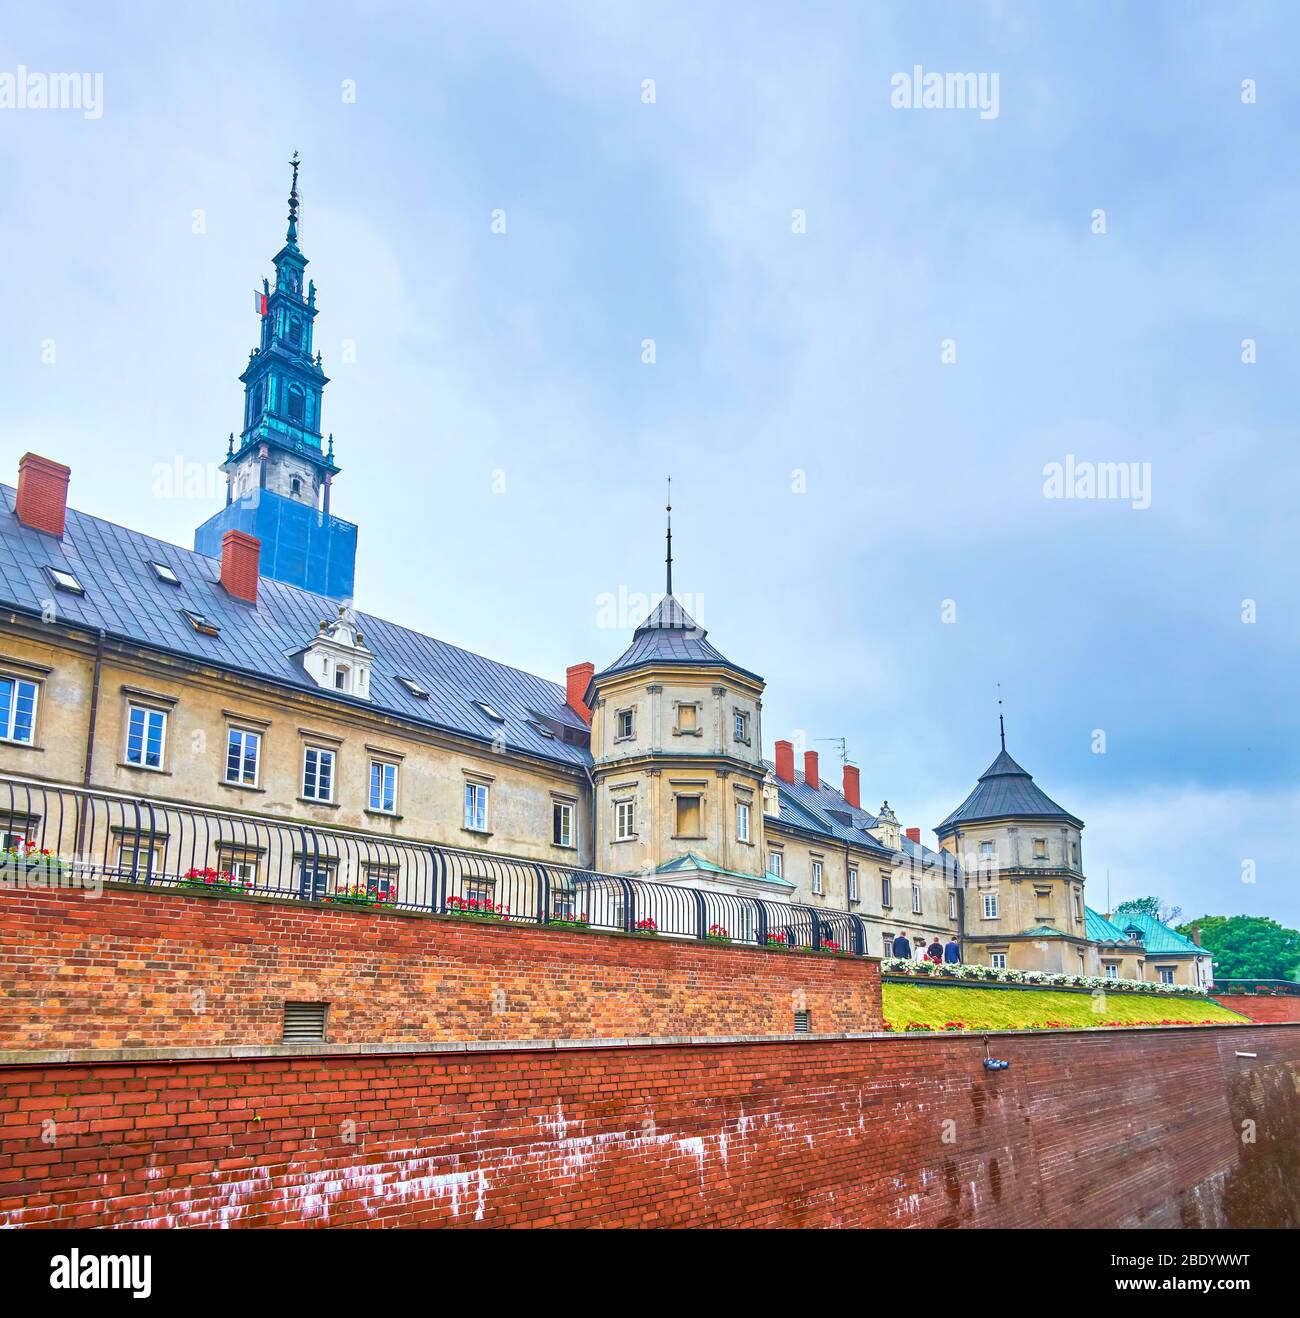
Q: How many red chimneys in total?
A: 7